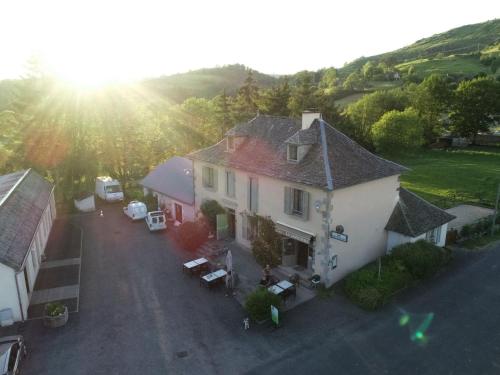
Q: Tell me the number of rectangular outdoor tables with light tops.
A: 3